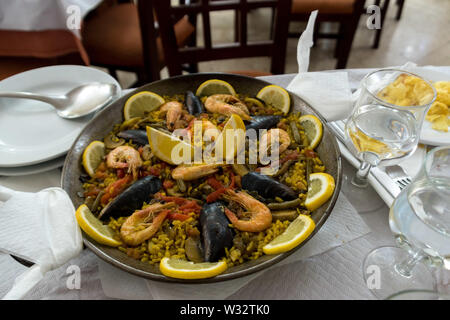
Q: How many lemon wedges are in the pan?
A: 11